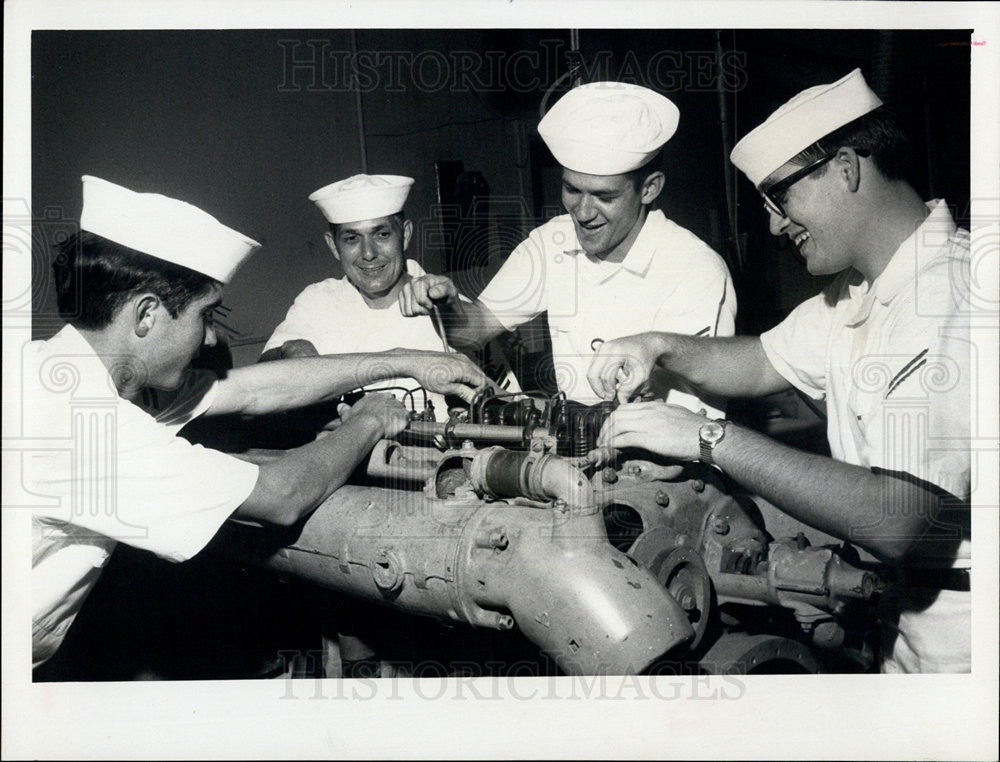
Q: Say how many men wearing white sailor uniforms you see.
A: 4